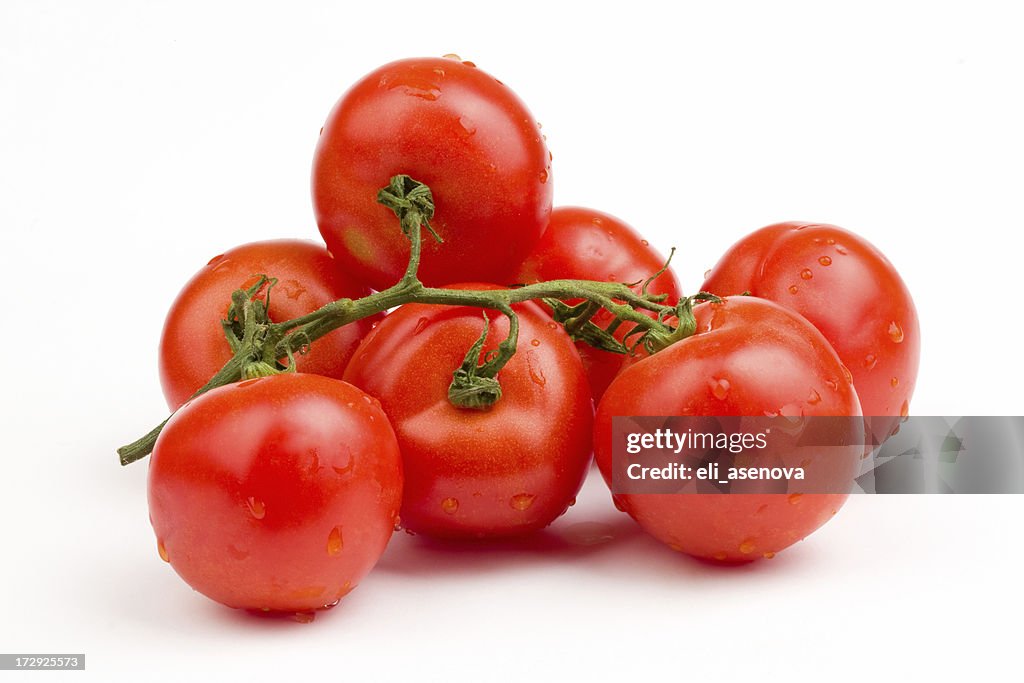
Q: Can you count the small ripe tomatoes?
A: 7